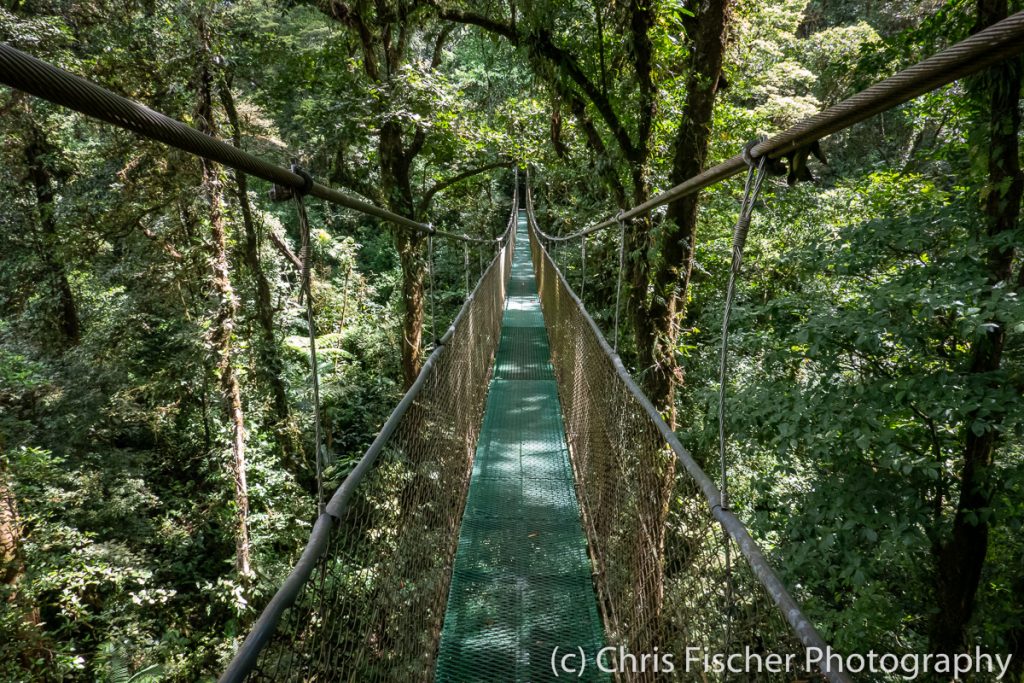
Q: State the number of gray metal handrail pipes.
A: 2